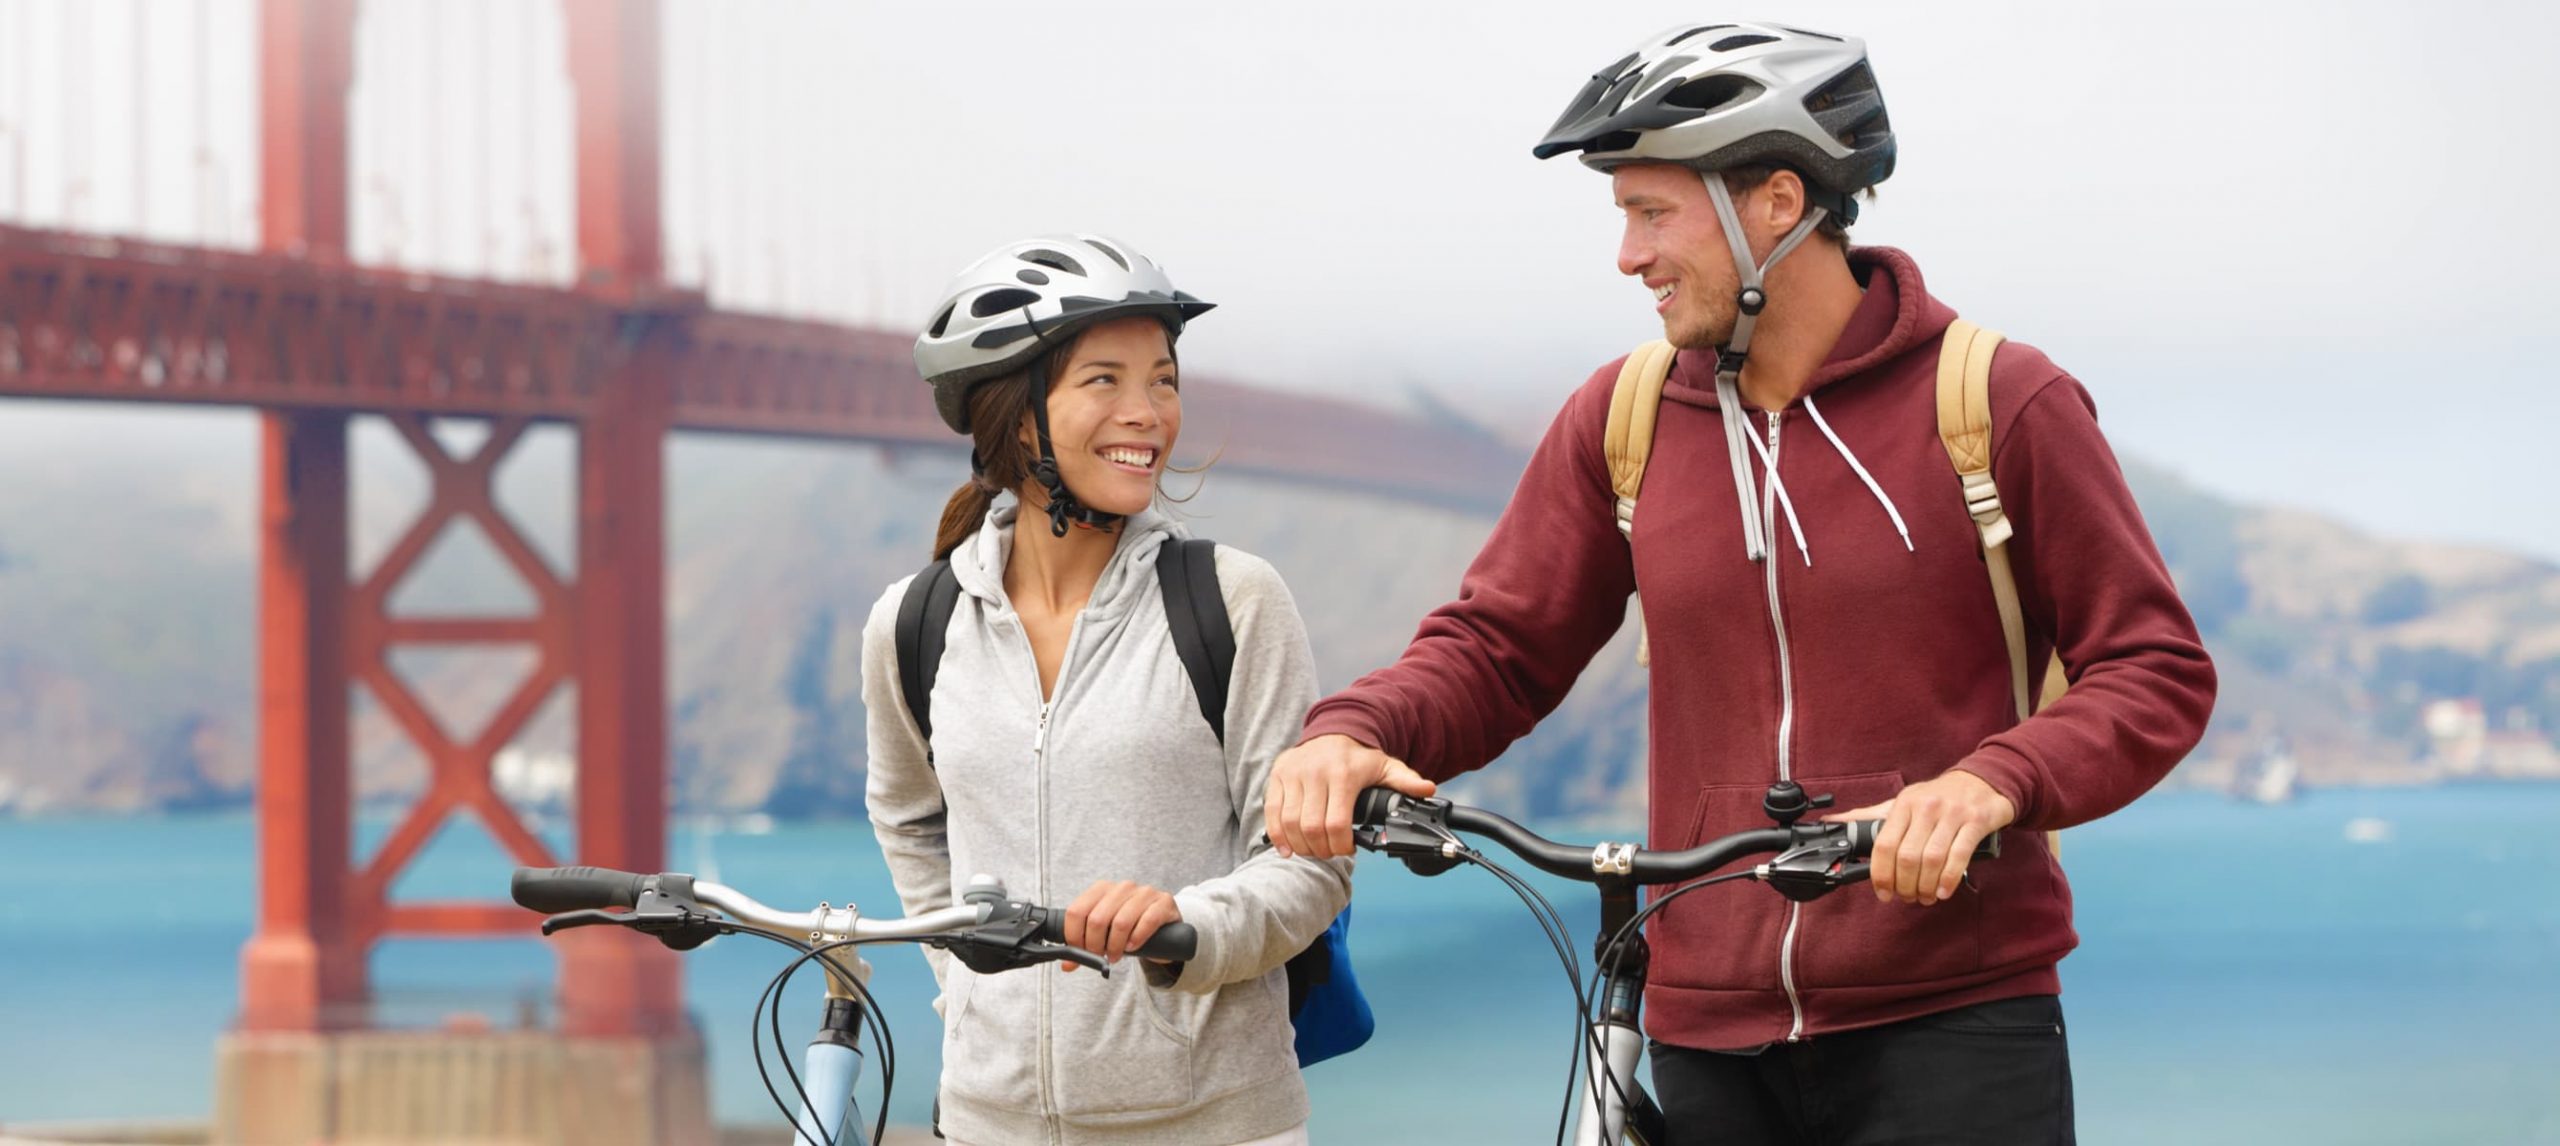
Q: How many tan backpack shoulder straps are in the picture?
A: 2